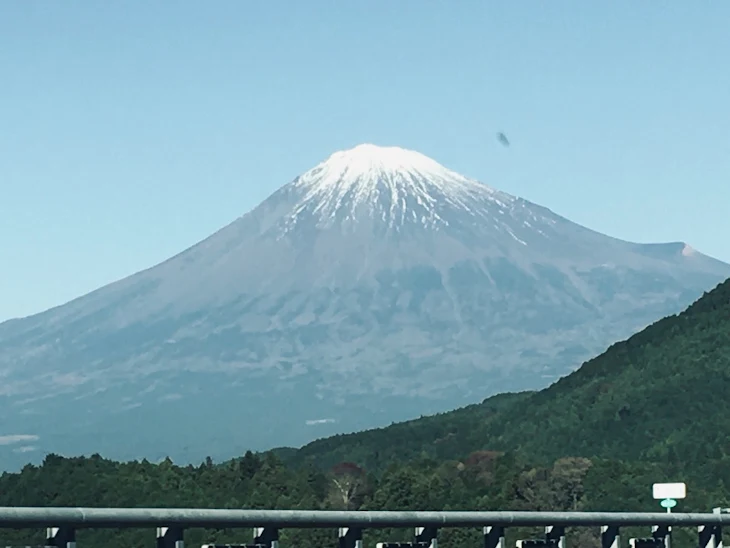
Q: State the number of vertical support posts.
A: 10